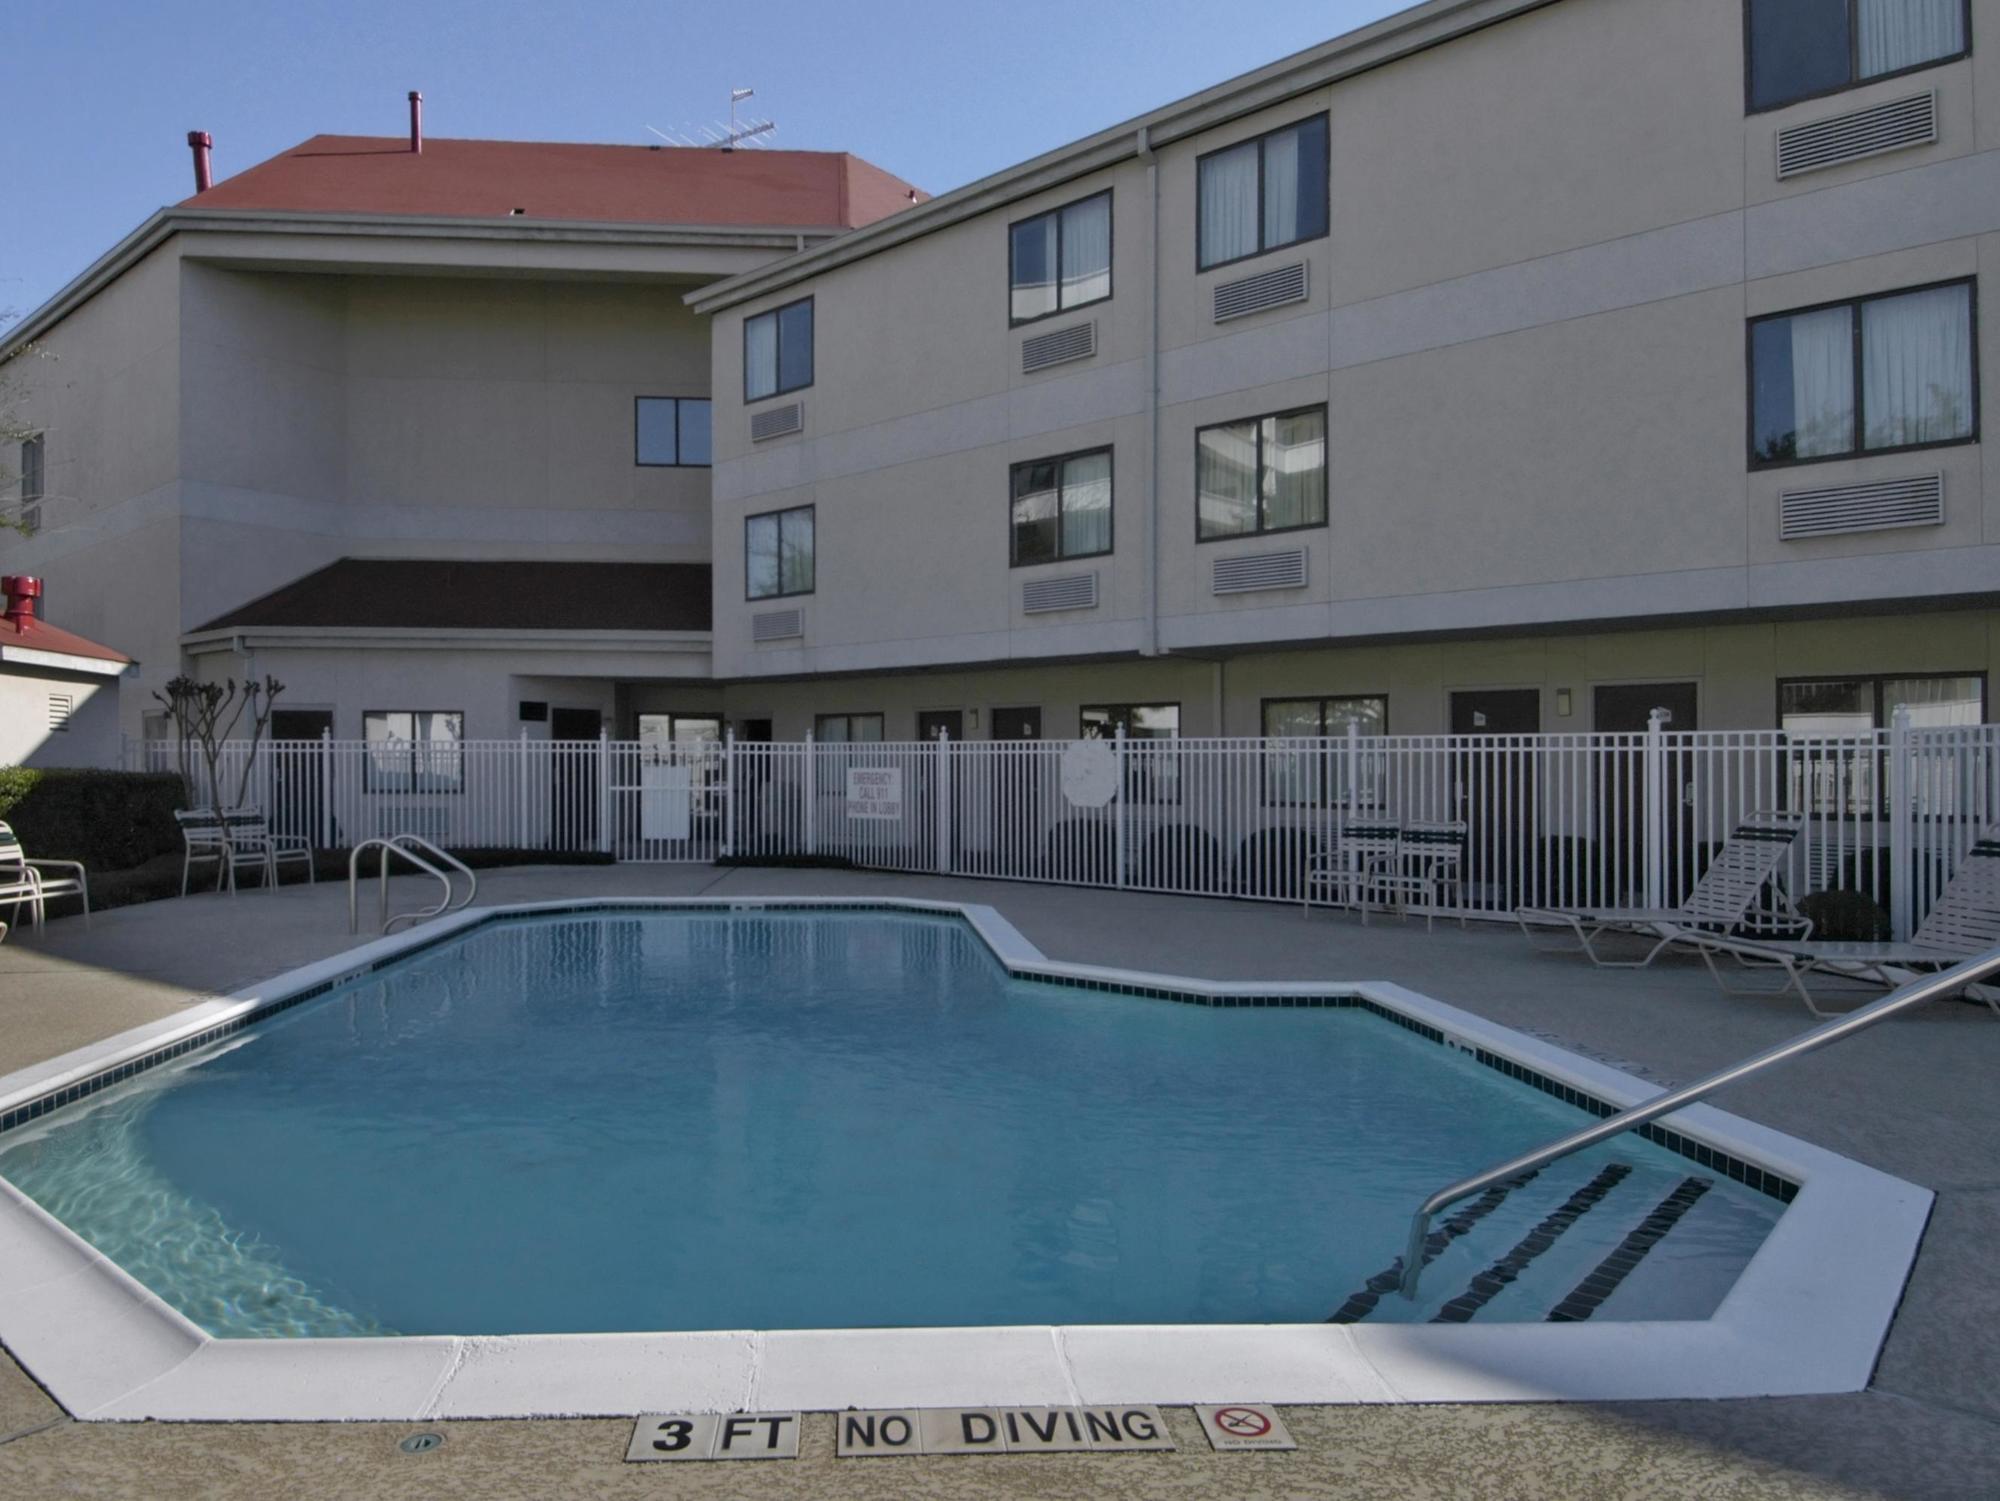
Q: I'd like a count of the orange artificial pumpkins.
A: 0